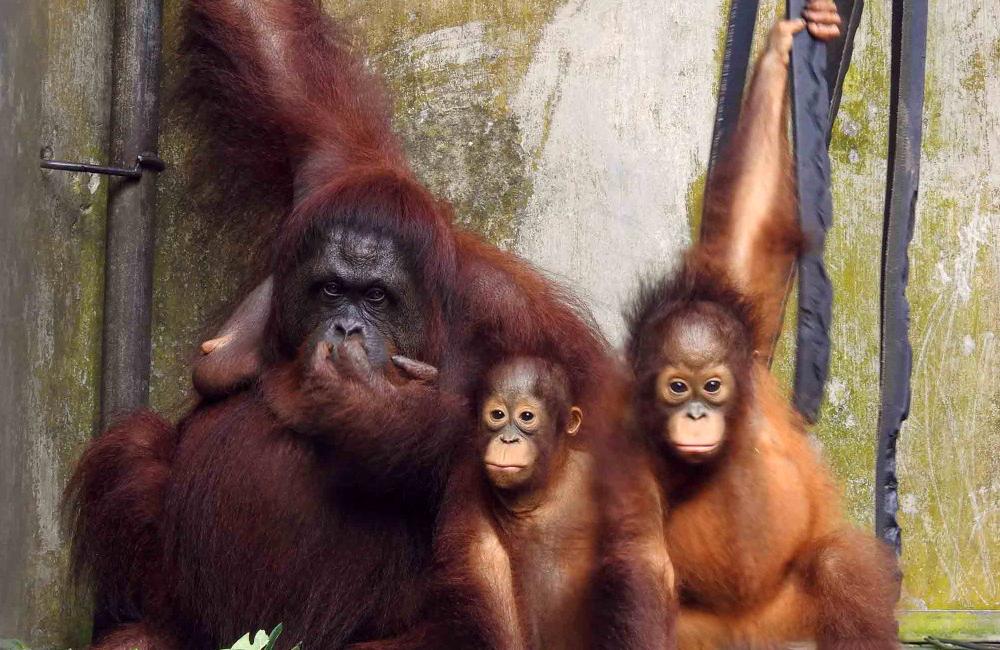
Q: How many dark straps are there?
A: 4